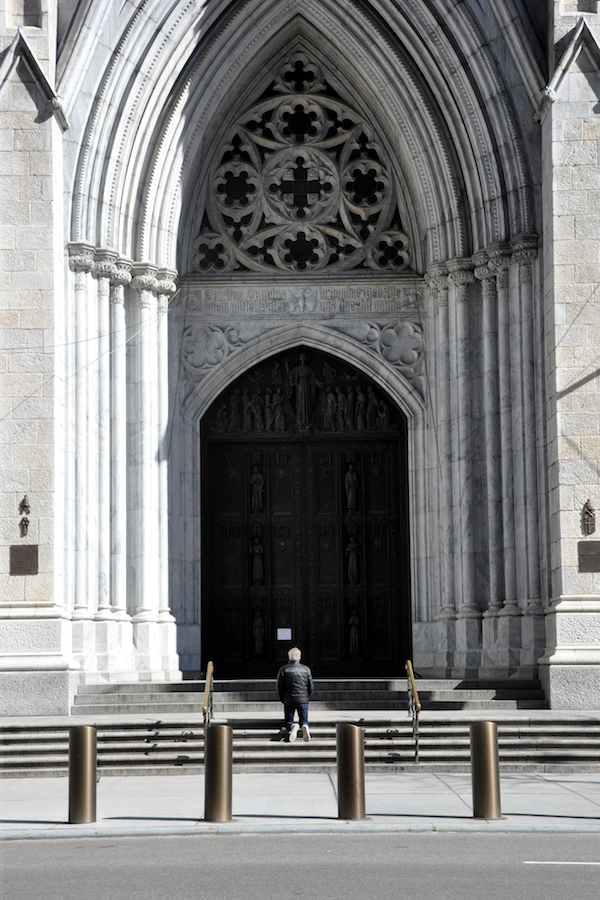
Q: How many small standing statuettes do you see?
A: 6